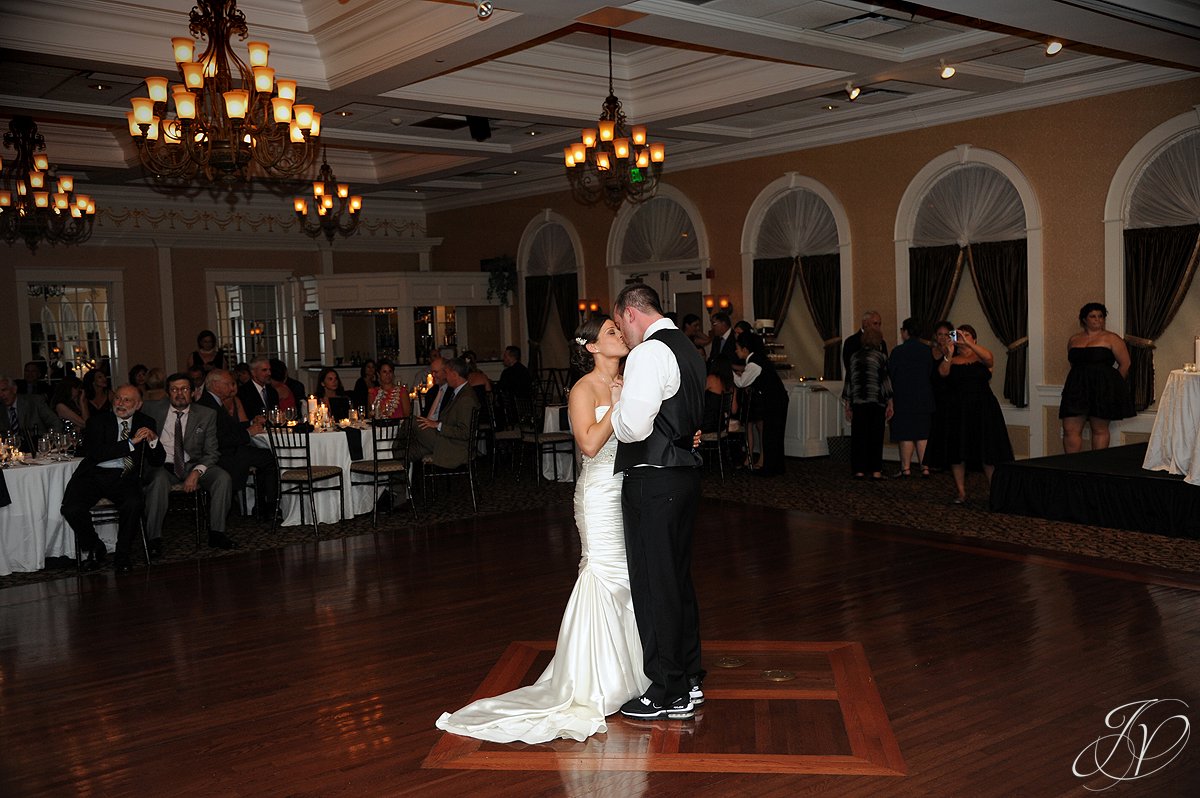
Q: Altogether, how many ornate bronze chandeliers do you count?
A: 4